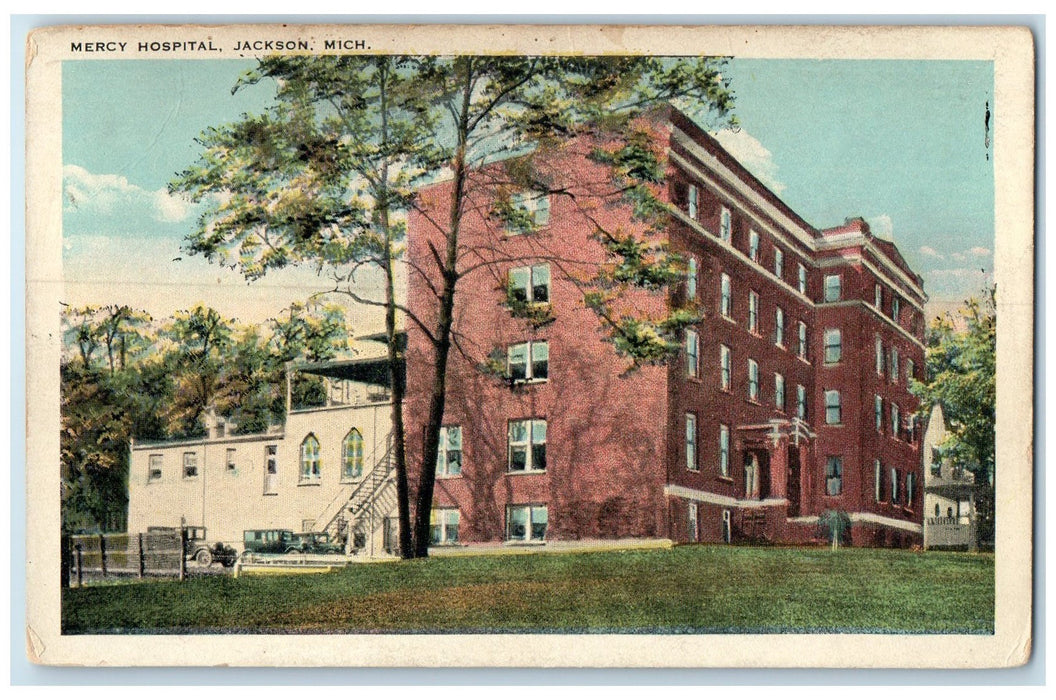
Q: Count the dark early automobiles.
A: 3